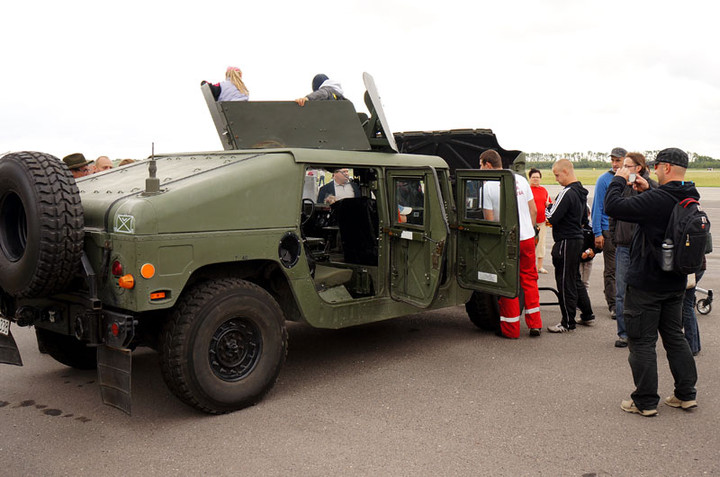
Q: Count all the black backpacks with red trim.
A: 1